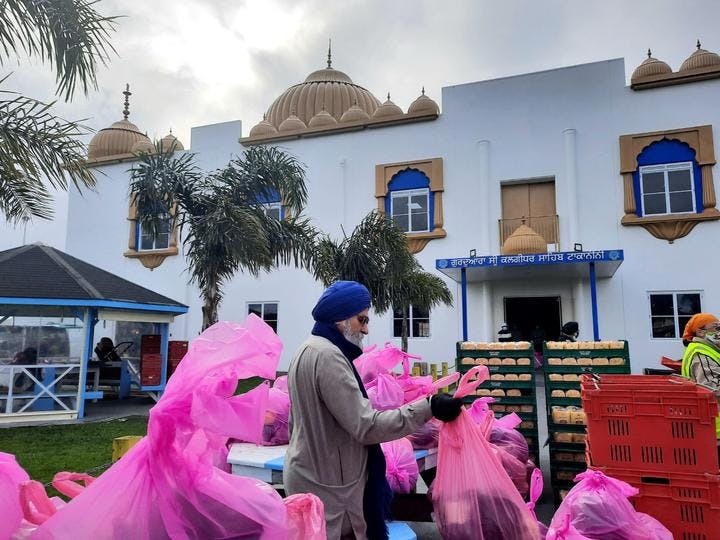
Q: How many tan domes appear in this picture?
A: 13